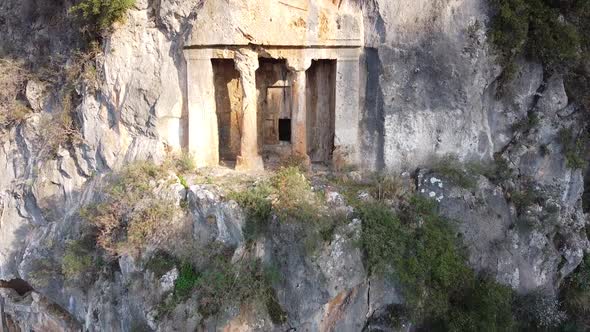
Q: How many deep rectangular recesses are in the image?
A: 3